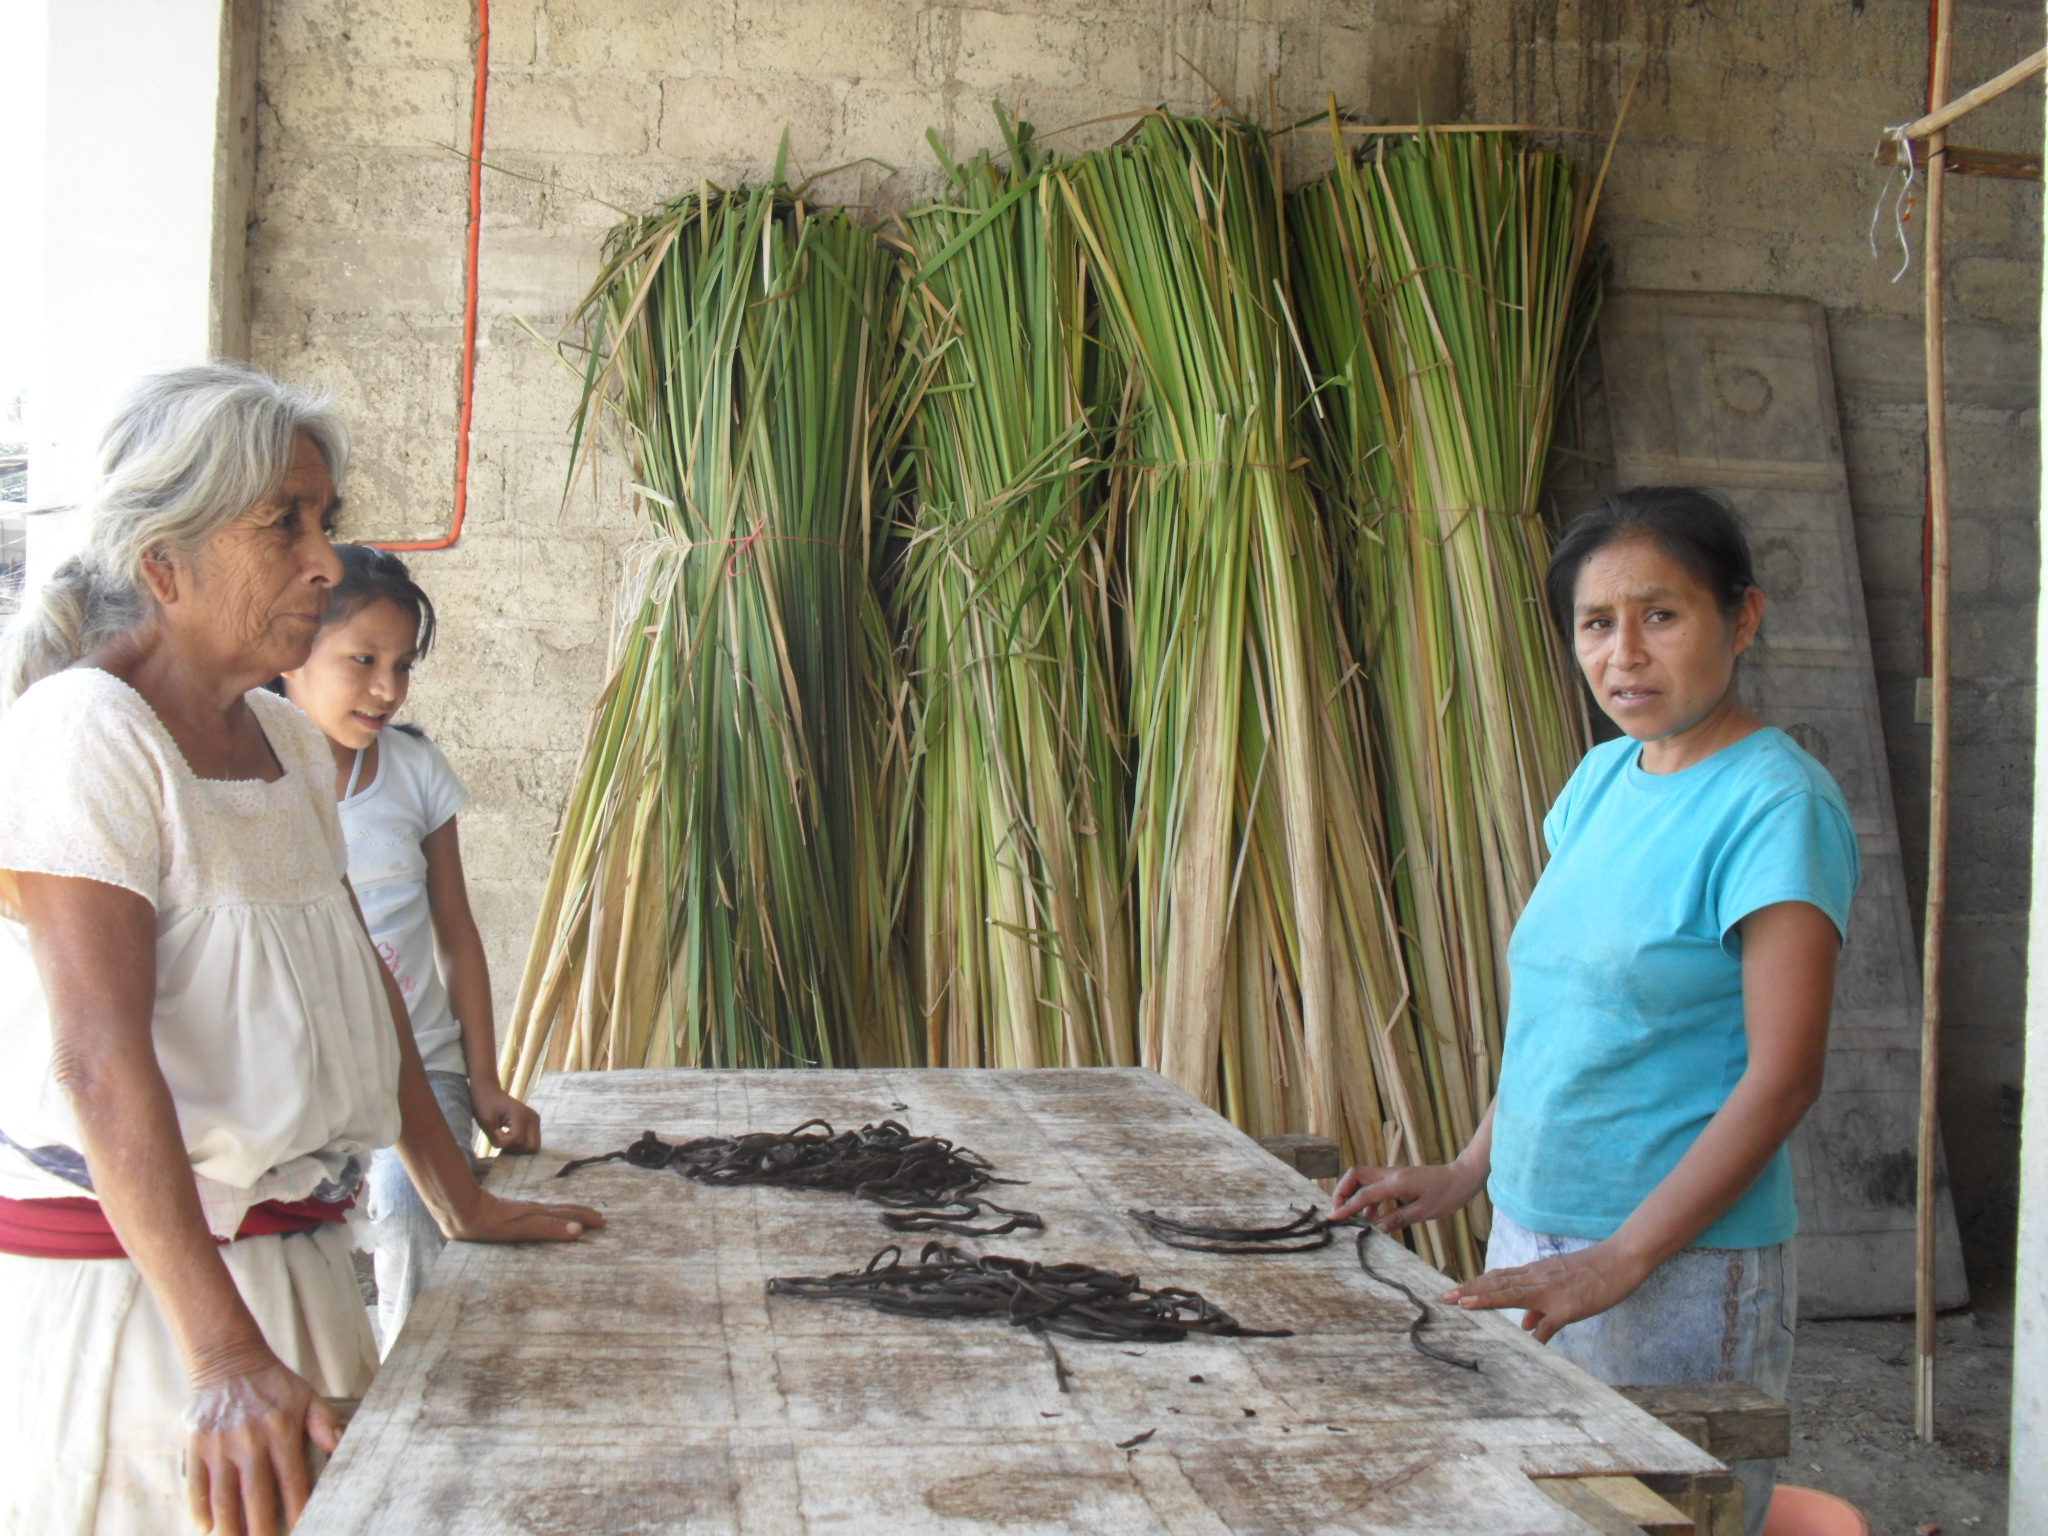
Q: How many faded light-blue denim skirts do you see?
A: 1